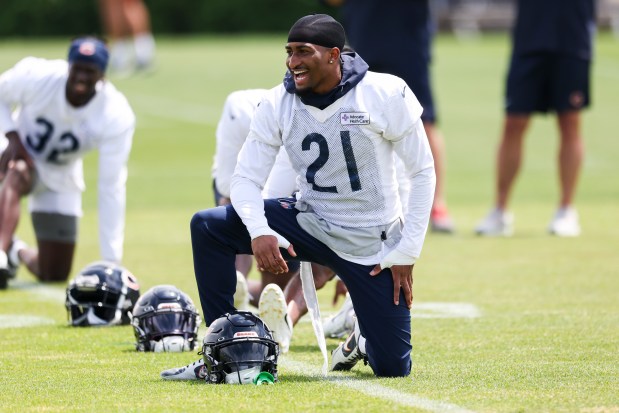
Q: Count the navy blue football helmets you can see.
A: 3